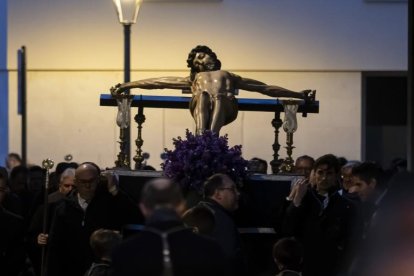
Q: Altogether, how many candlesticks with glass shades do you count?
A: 2